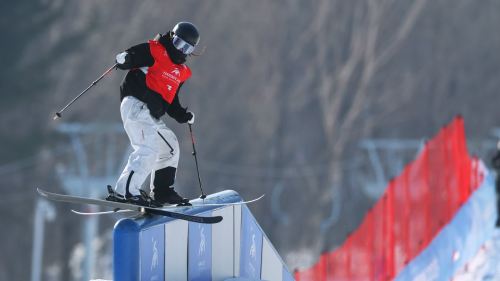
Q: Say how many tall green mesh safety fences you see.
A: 0